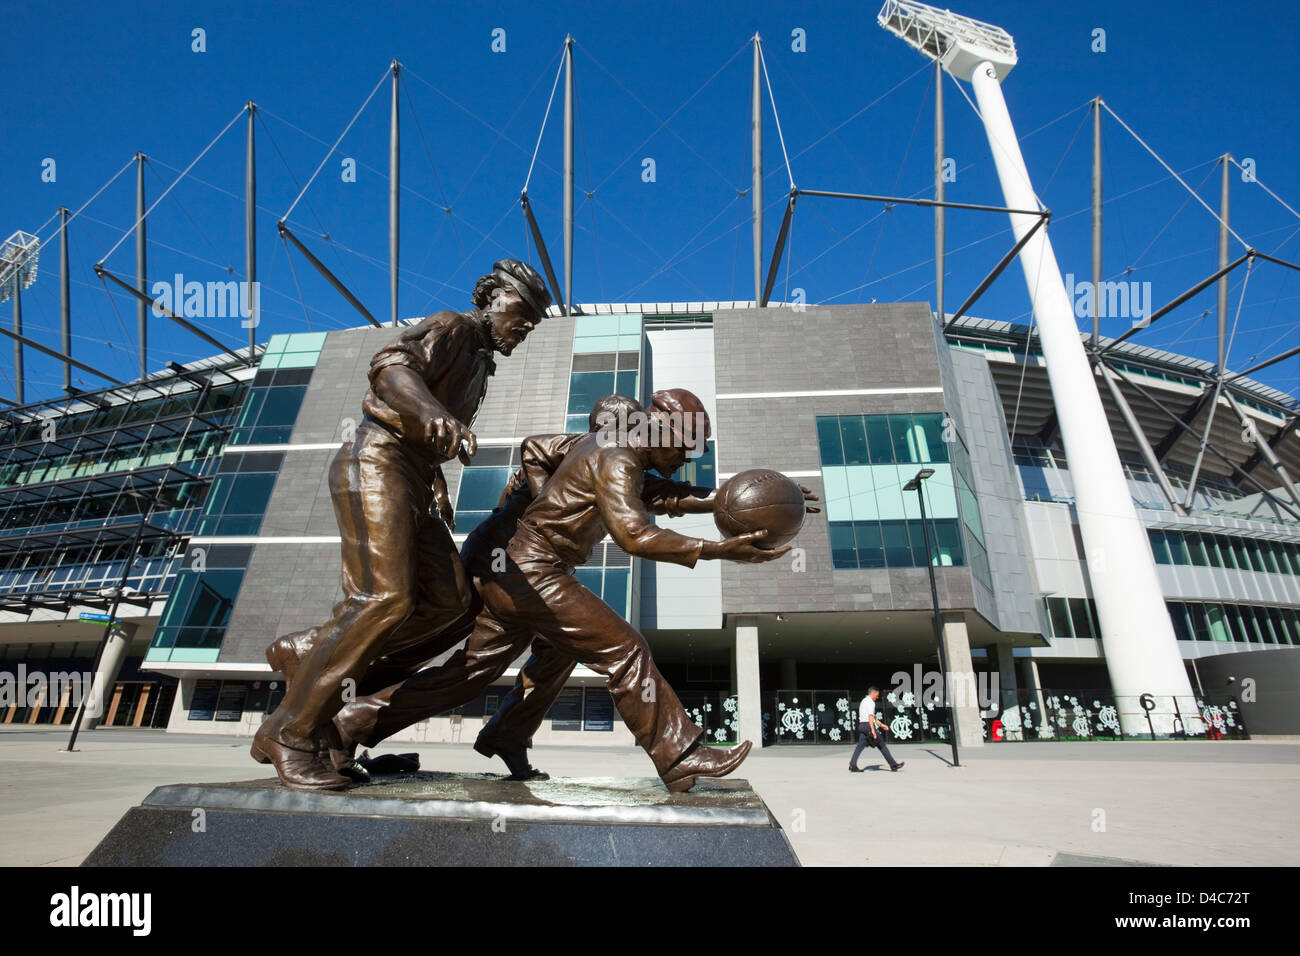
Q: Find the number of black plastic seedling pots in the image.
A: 0